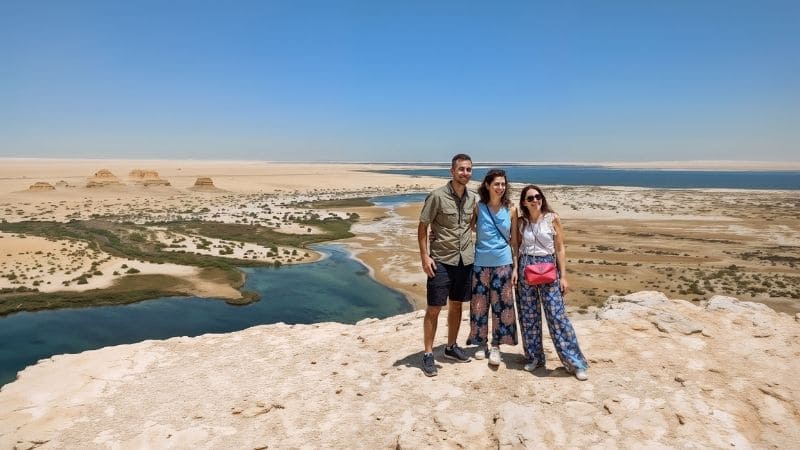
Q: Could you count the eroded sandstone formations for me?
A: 4